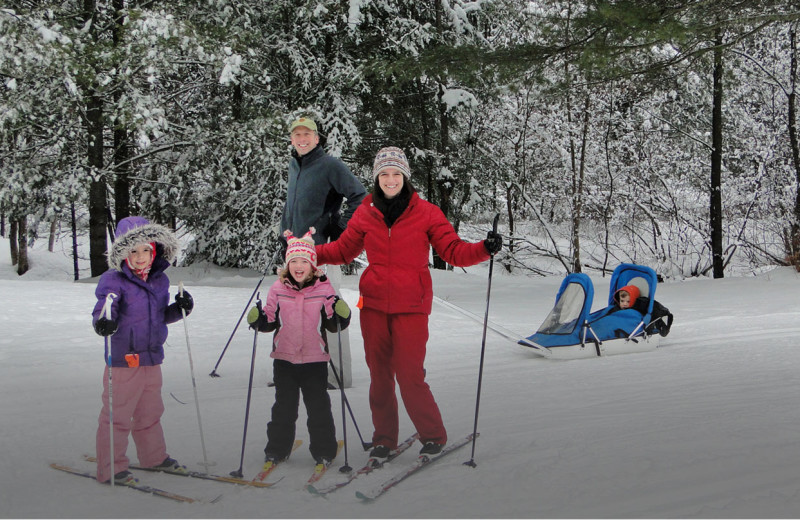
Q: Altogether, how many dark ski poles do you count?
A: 5